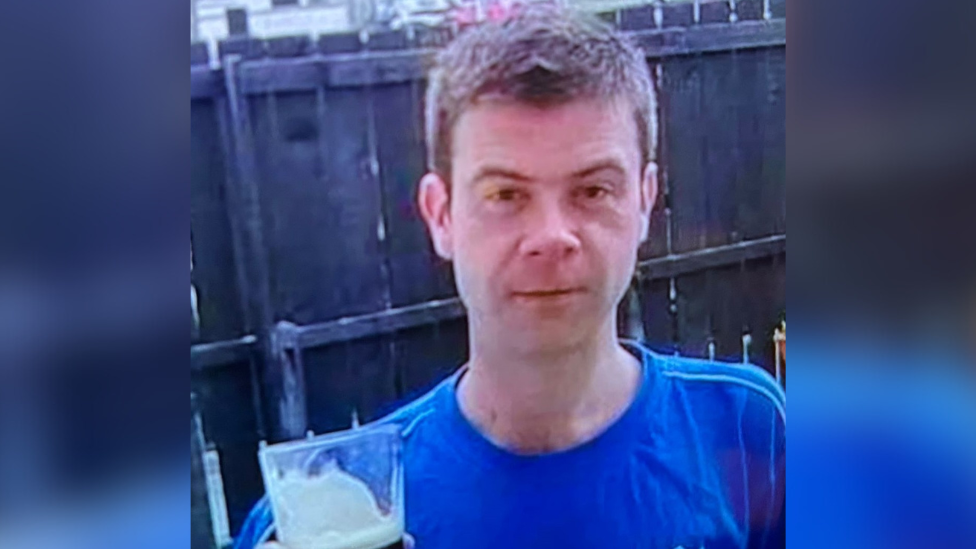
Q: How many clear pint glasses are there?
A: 1